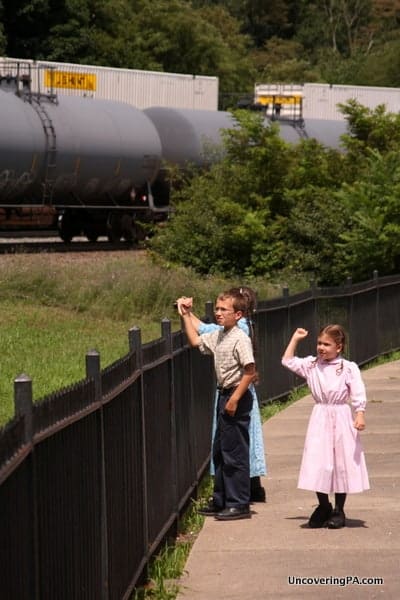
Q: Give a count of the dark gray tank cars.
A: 2